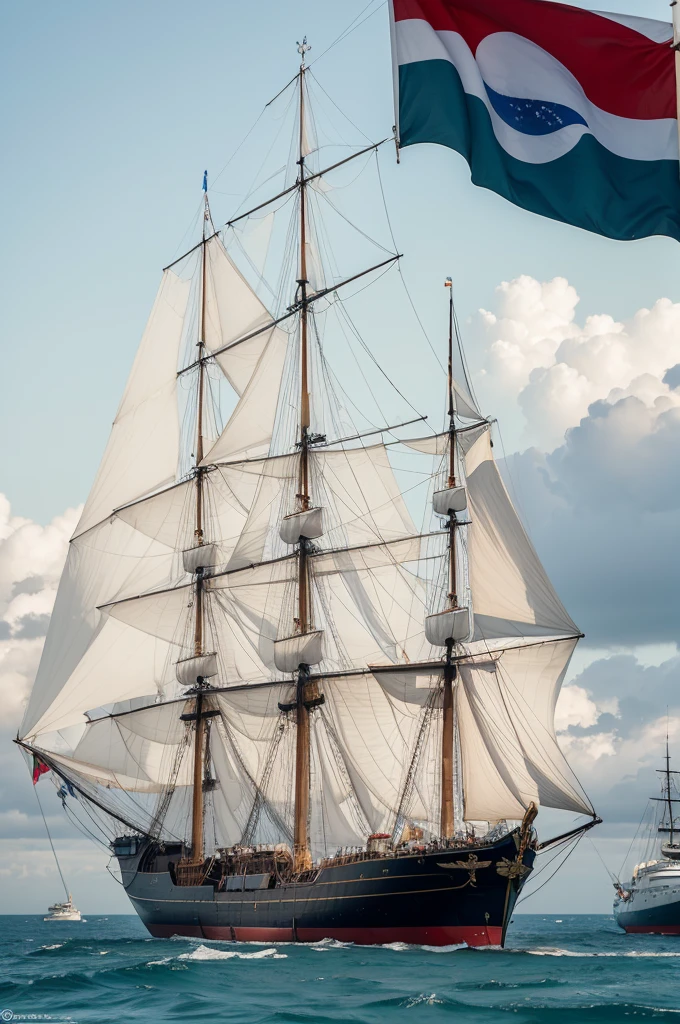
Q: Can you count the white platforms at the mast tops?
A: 6